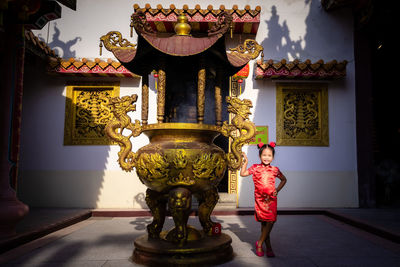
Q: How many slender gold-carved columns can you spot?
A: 4